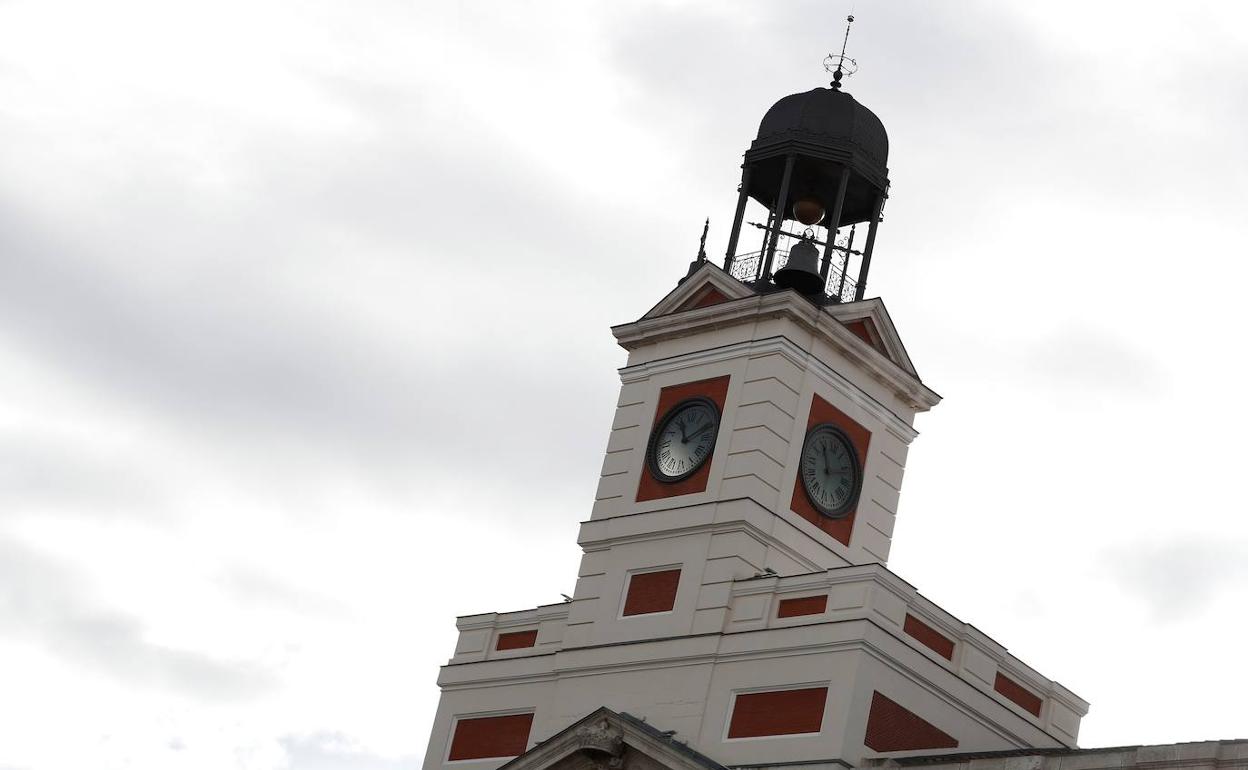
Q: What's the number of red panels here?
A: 12